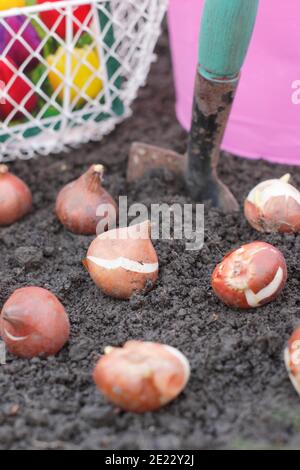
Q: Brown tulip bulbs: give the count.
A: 8